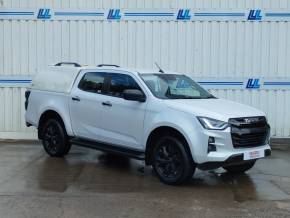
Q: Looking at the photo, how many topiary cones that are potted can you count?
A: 0